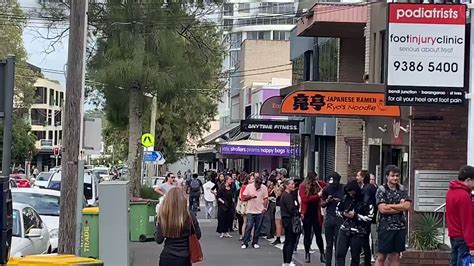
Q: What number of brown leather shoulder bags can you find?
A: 1